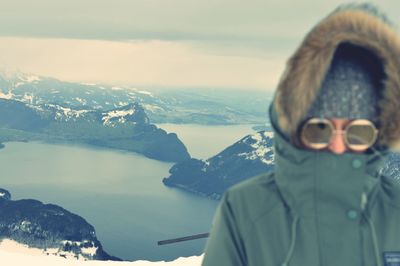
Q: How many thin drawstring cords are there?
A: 2